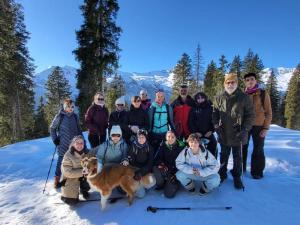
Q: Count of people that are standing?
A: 10